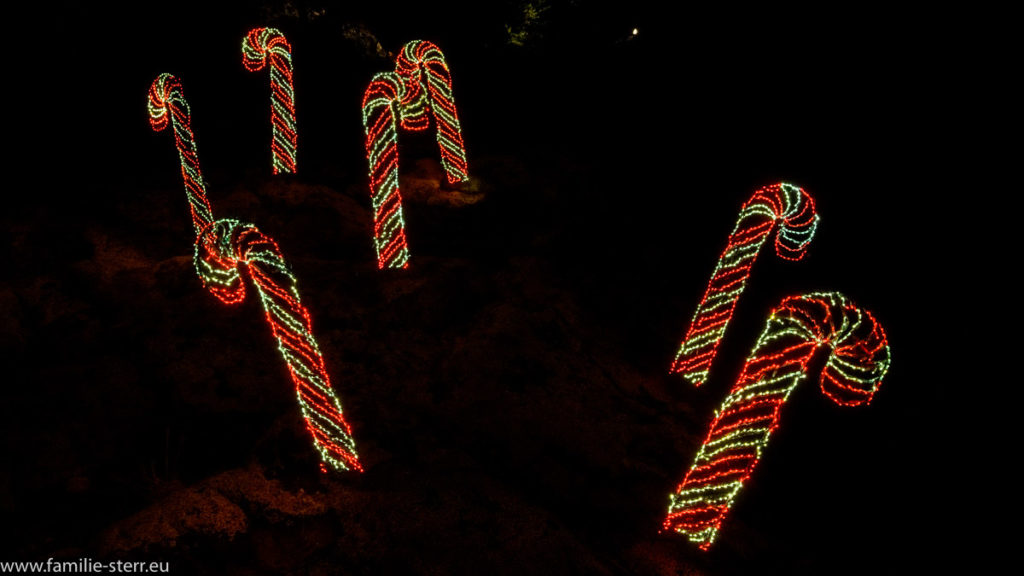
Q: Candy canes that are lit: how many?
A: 7